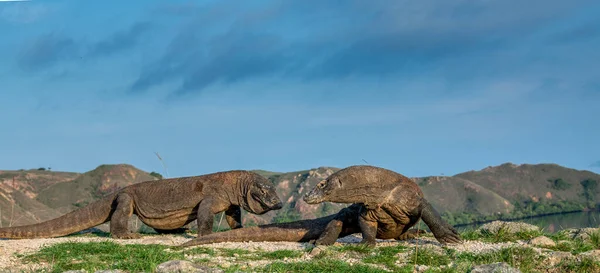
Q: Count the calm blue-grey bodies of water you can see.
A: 1